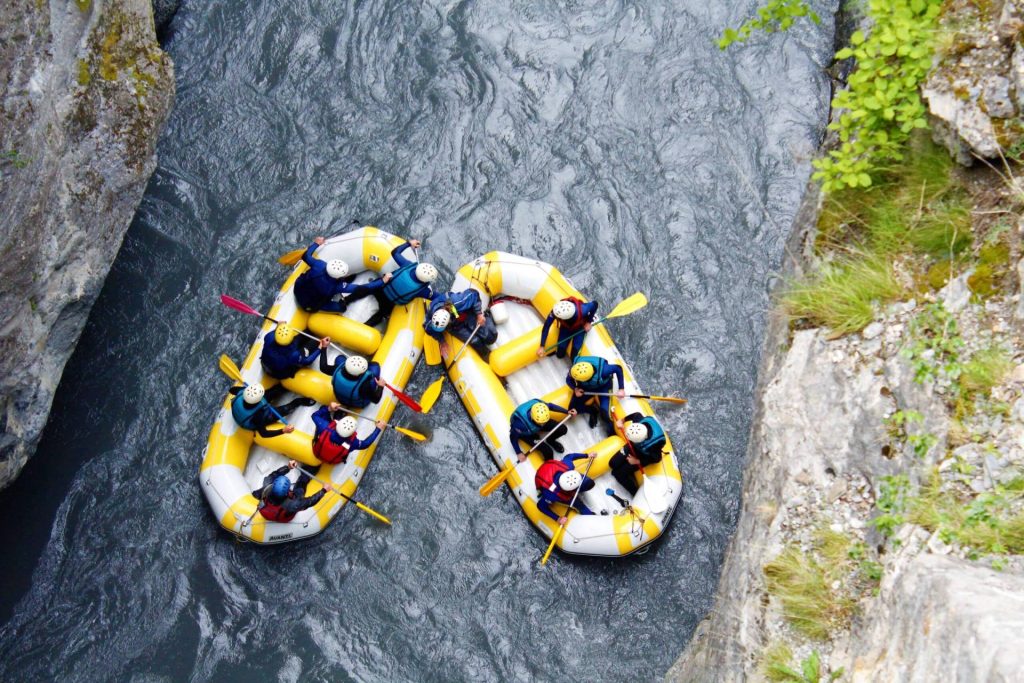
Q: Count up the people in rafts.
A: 13